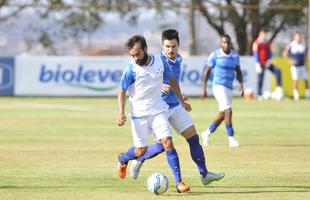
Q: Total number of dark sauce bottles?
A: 0